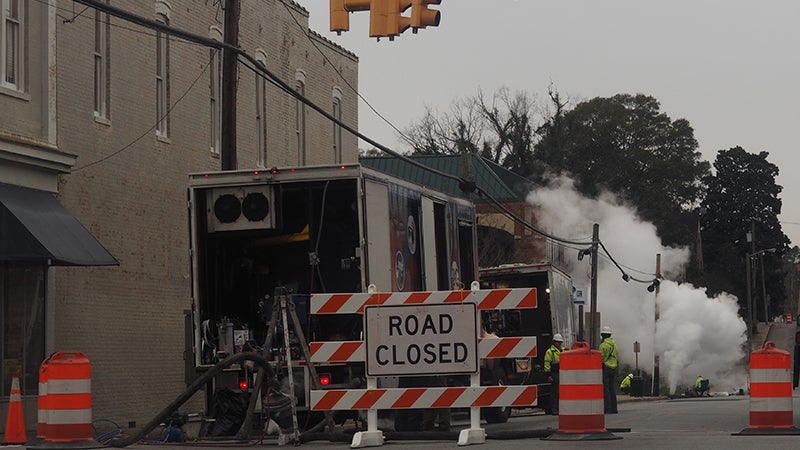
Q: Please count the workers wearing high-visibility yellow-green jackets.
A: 4